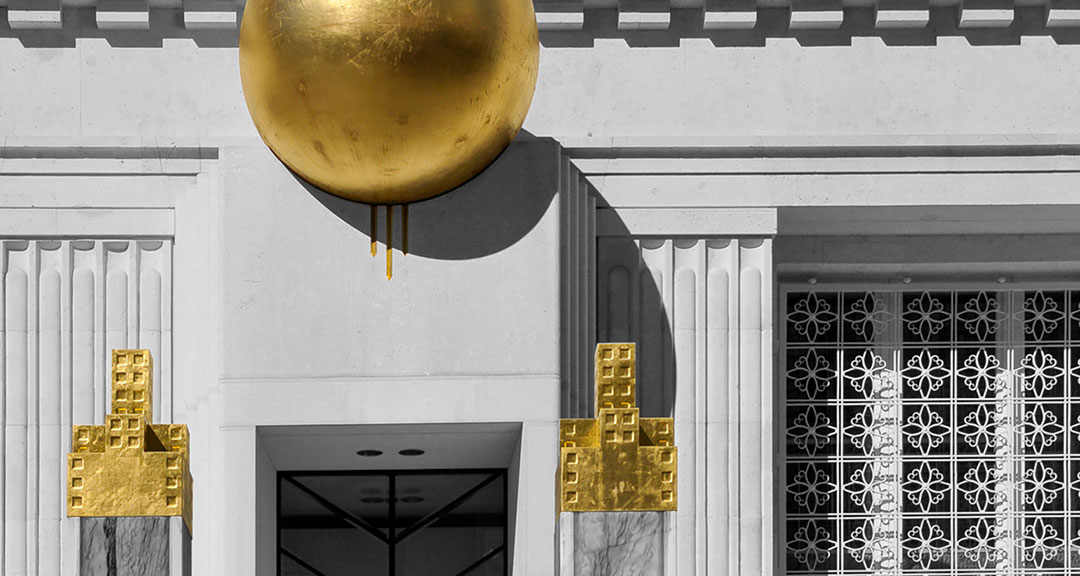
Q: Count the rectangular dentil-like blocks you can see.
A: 10